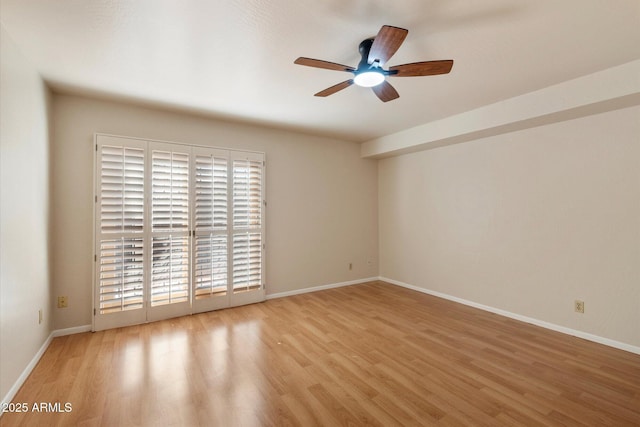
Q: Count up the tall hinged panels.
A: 4